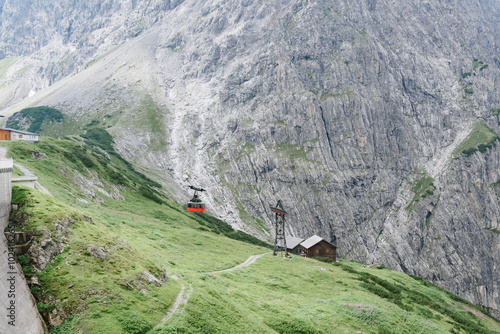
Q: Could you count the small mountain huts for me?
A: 2